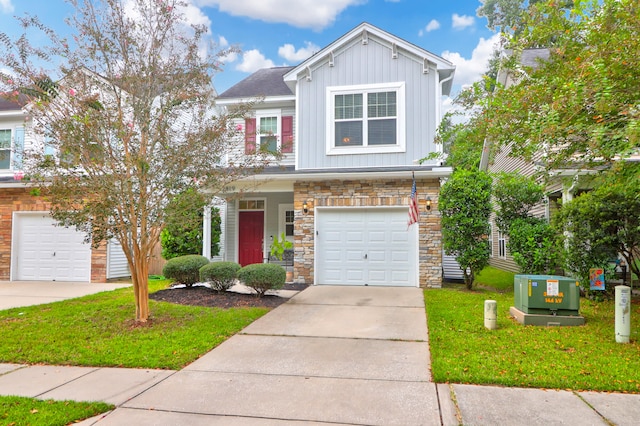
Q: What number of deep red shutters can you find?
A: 2